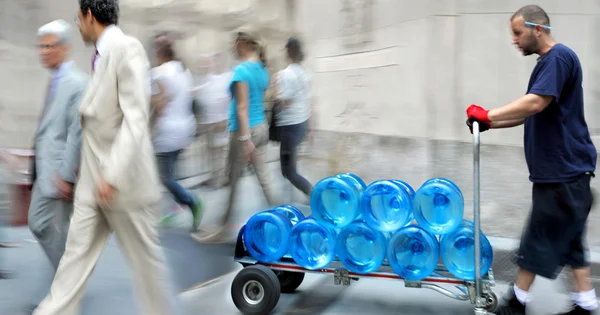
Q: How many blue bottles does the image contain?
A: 8